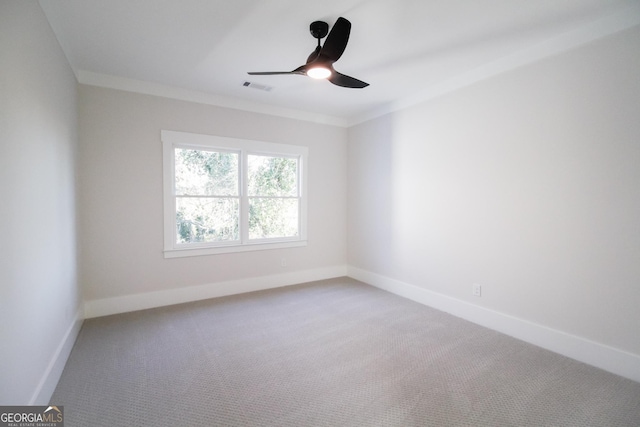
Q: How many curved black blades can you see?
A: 3